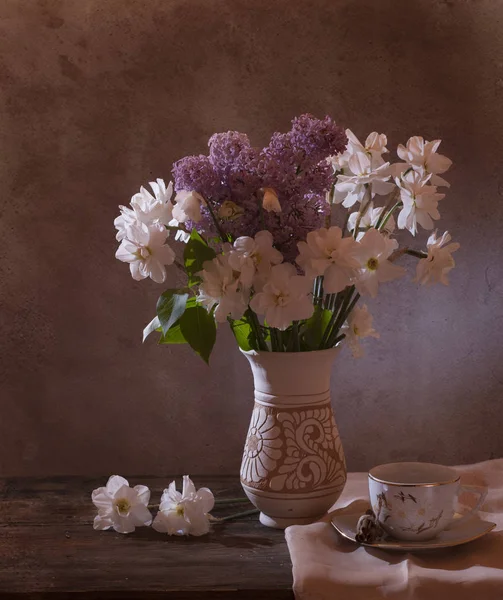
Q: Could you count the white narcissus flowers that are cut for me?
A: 2